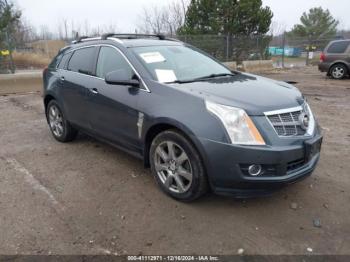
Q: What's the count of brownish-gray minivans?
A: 1